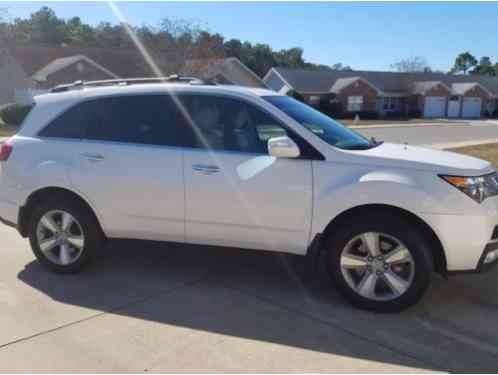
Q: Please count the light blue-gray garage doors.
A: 2